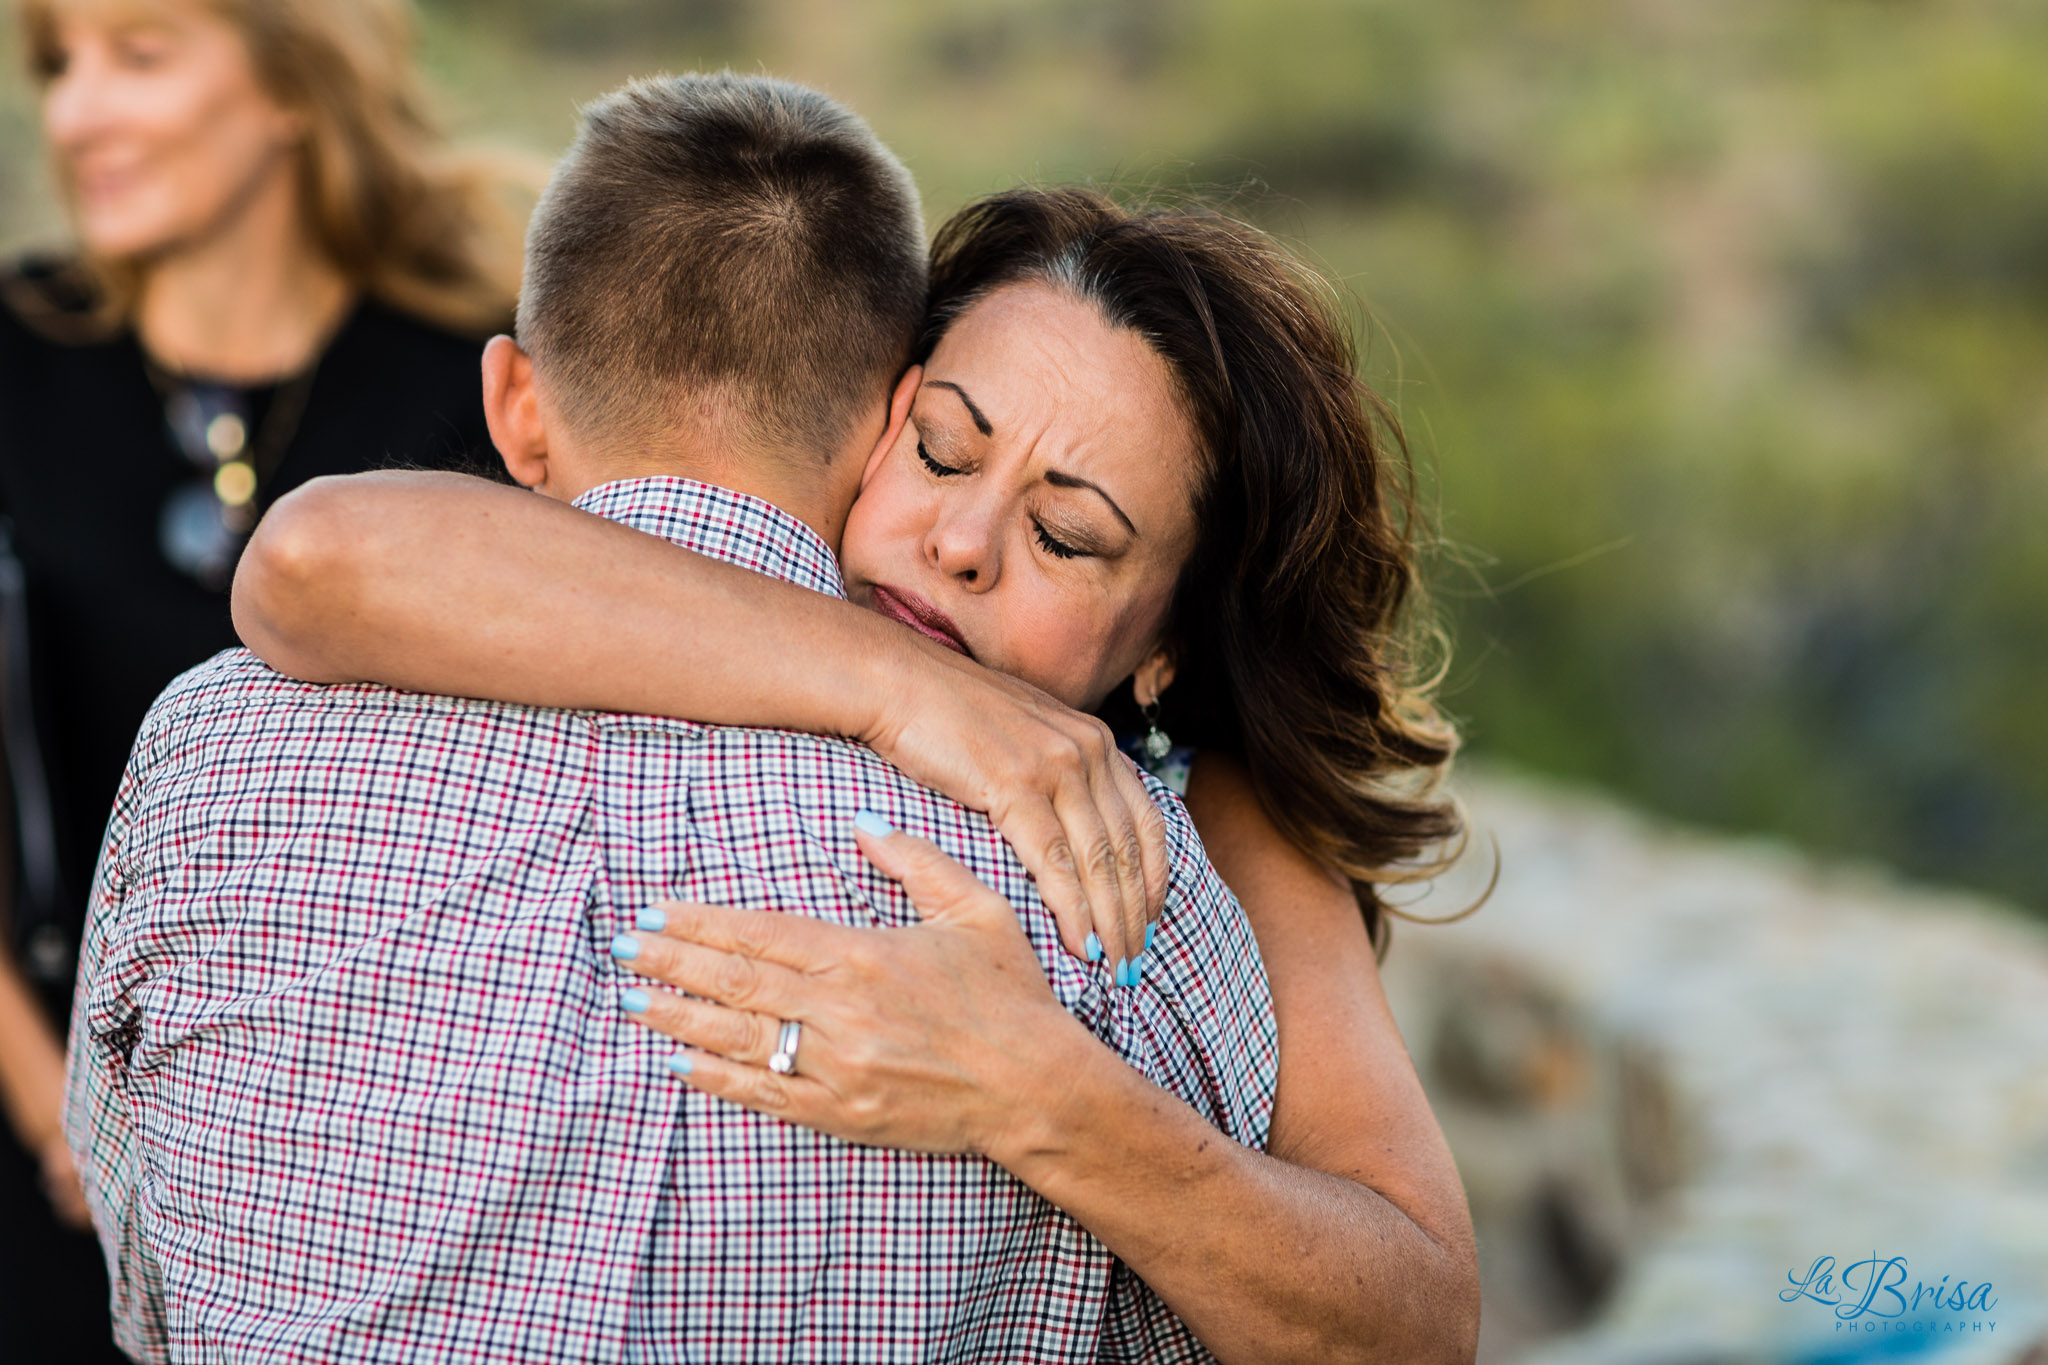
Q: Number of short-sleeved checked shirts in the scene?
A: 0